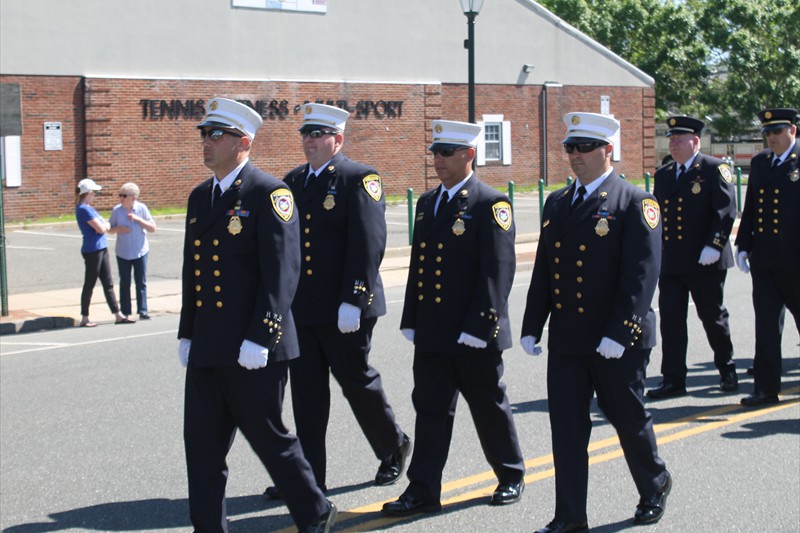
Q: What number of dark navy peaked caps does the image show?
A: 2